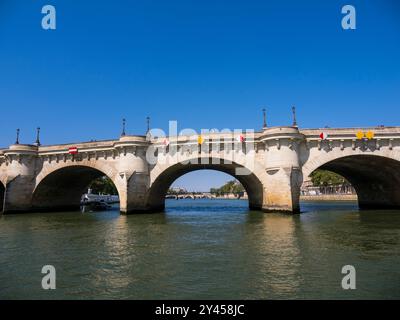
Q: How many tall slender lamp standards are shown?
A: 6